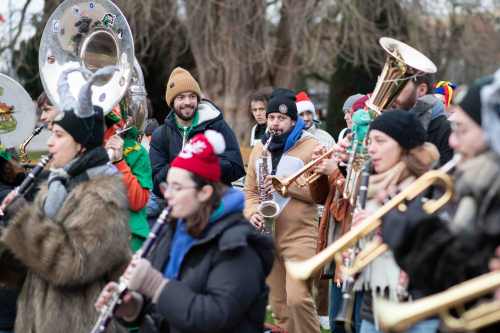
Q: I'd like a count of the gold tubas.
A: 1